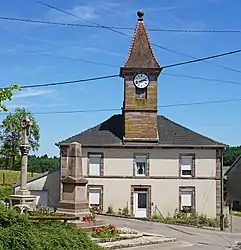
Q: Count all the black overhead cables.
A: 5